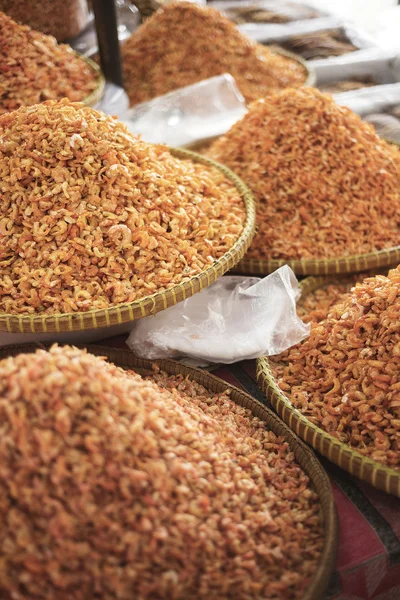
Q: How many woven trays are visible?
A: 6